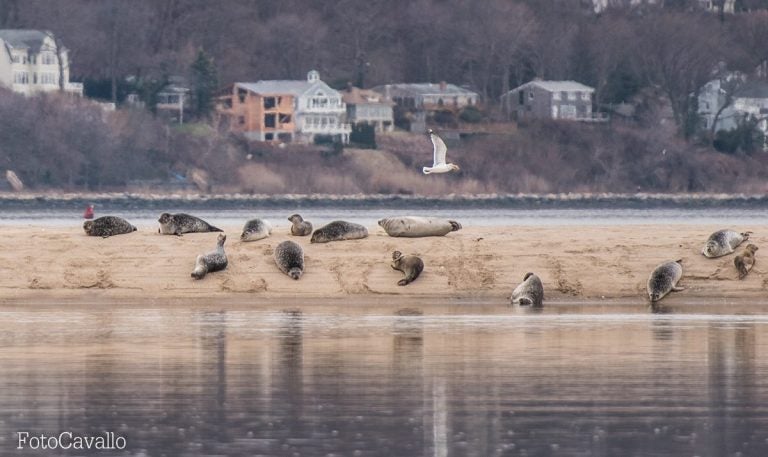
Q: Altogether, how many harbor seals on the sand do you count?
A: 13